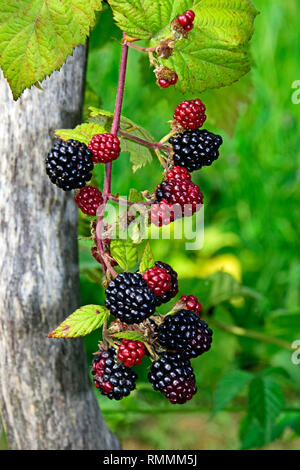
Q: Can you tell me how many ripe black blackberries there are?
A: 7